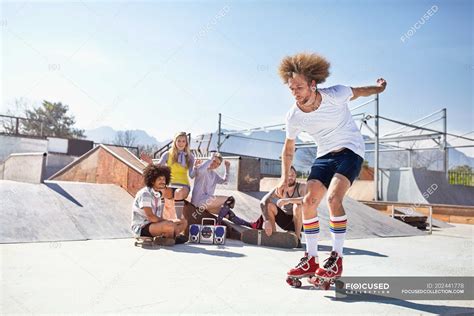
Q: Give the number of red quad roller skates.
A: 2